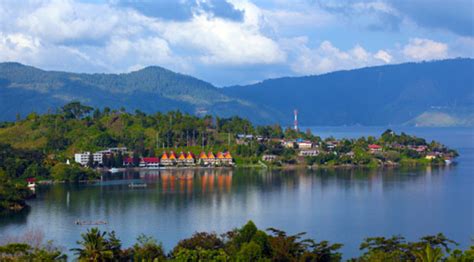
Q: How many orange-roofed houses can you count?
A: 8